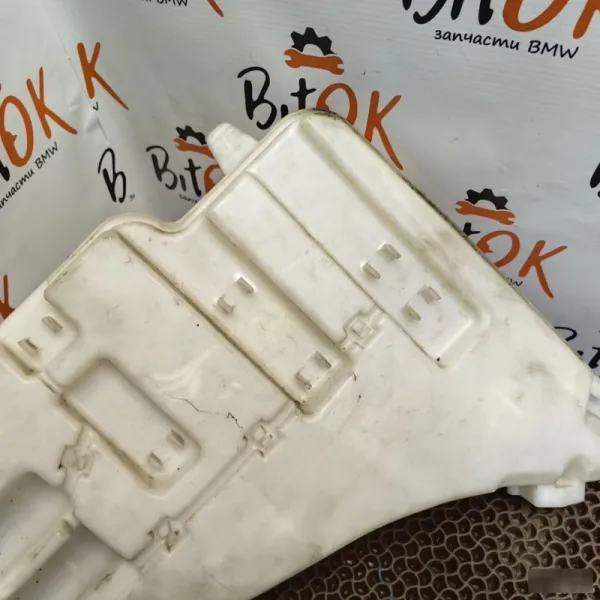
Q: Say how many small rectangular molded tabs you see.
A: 12